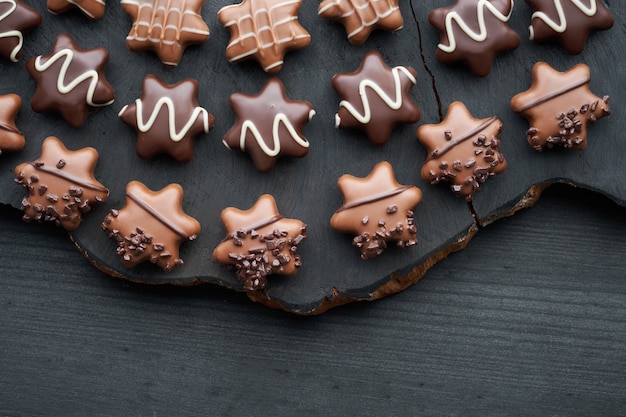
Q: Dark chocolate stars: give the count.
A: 7